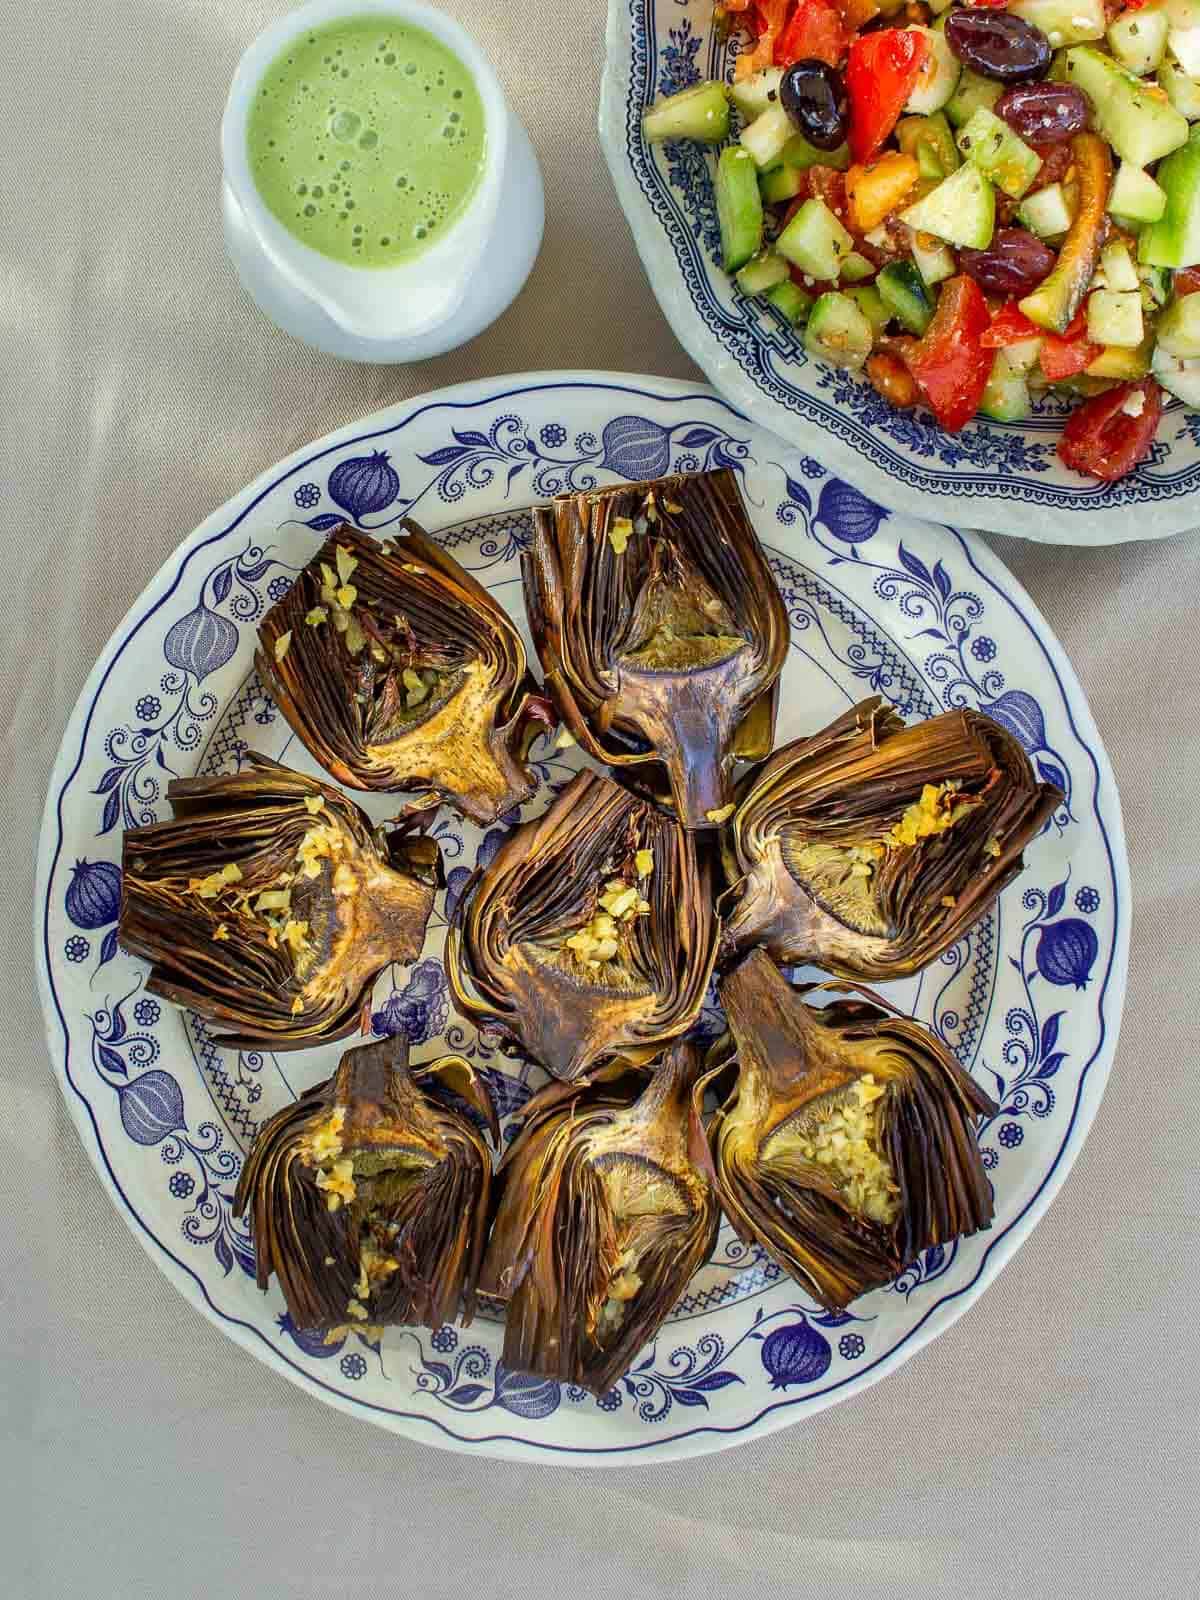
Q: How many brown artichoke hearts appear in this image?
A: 8